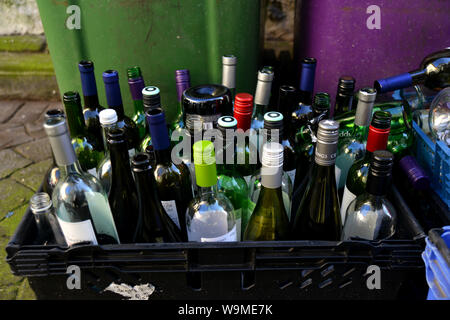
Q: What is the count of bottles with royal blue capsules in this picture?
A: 5